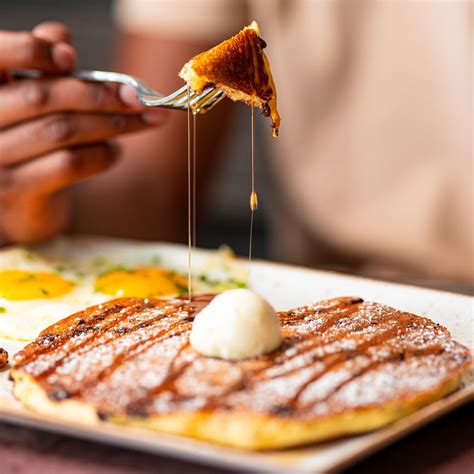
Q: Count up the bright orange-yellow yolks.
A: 2